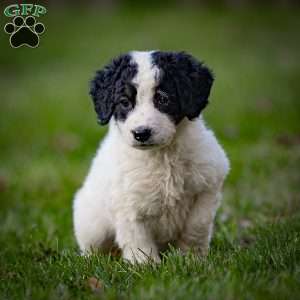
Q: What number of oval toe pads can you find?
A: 4